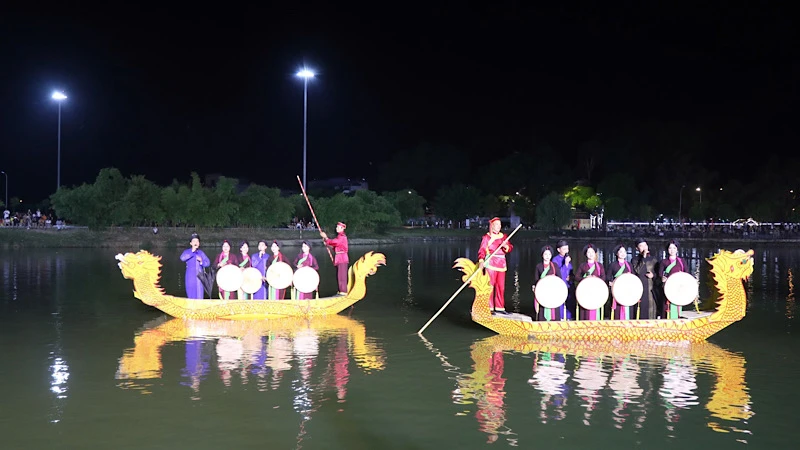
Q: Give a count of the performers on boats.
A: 14